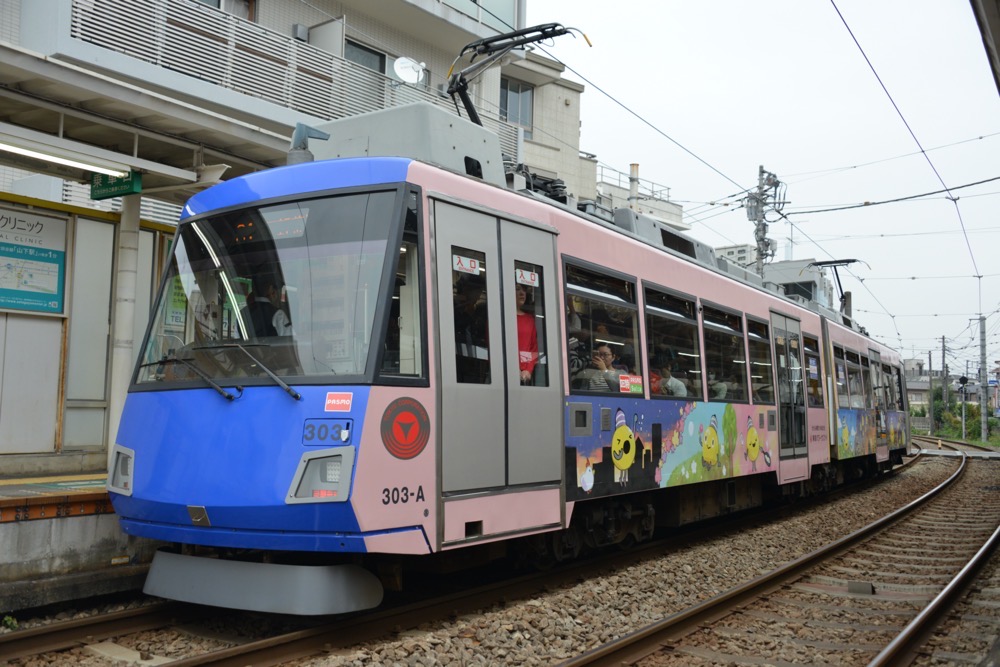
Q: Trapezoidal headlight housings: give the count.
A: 2